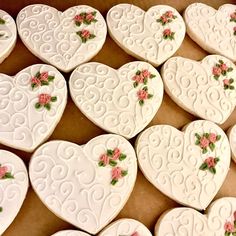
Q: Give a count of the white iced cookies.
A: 13